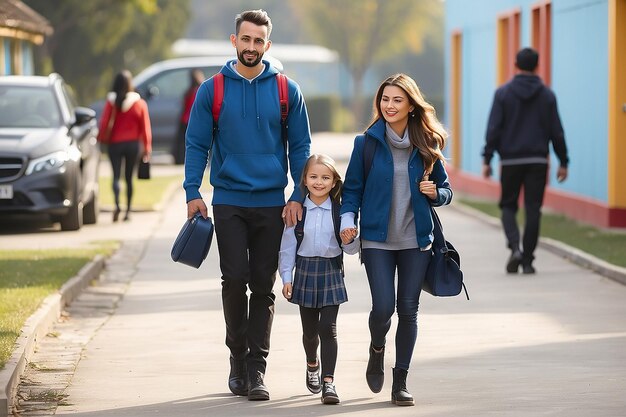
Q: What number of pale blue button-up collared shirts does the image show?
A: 1